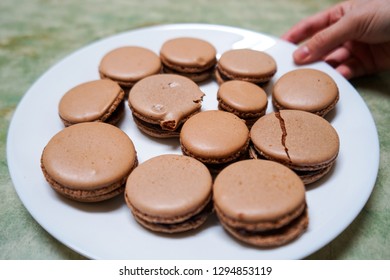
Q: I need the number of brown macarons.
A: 12